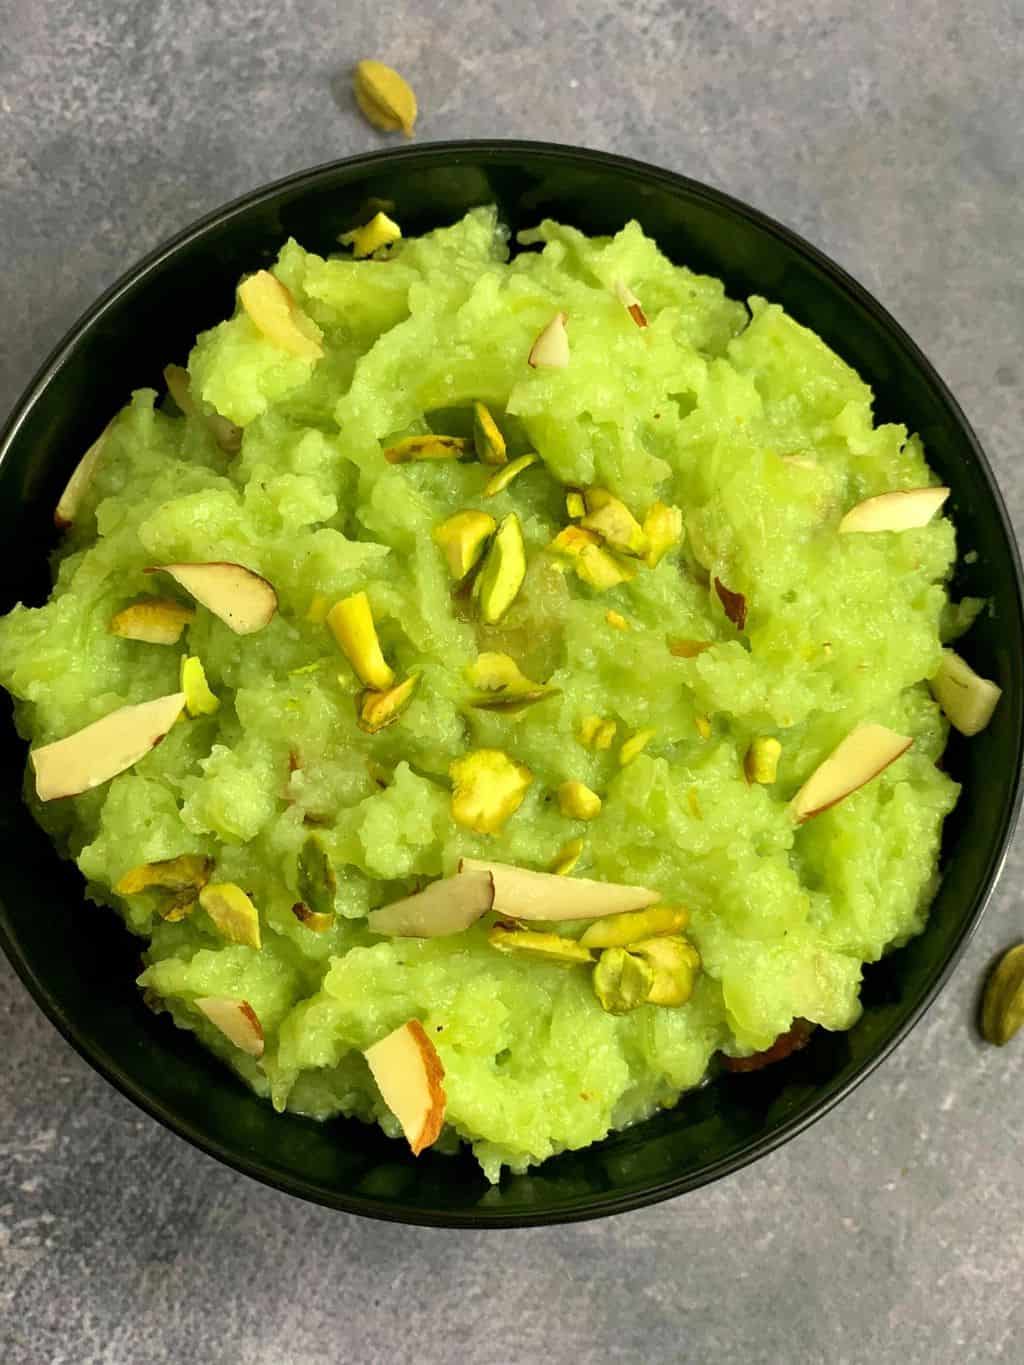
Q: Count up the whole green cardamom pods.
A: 2